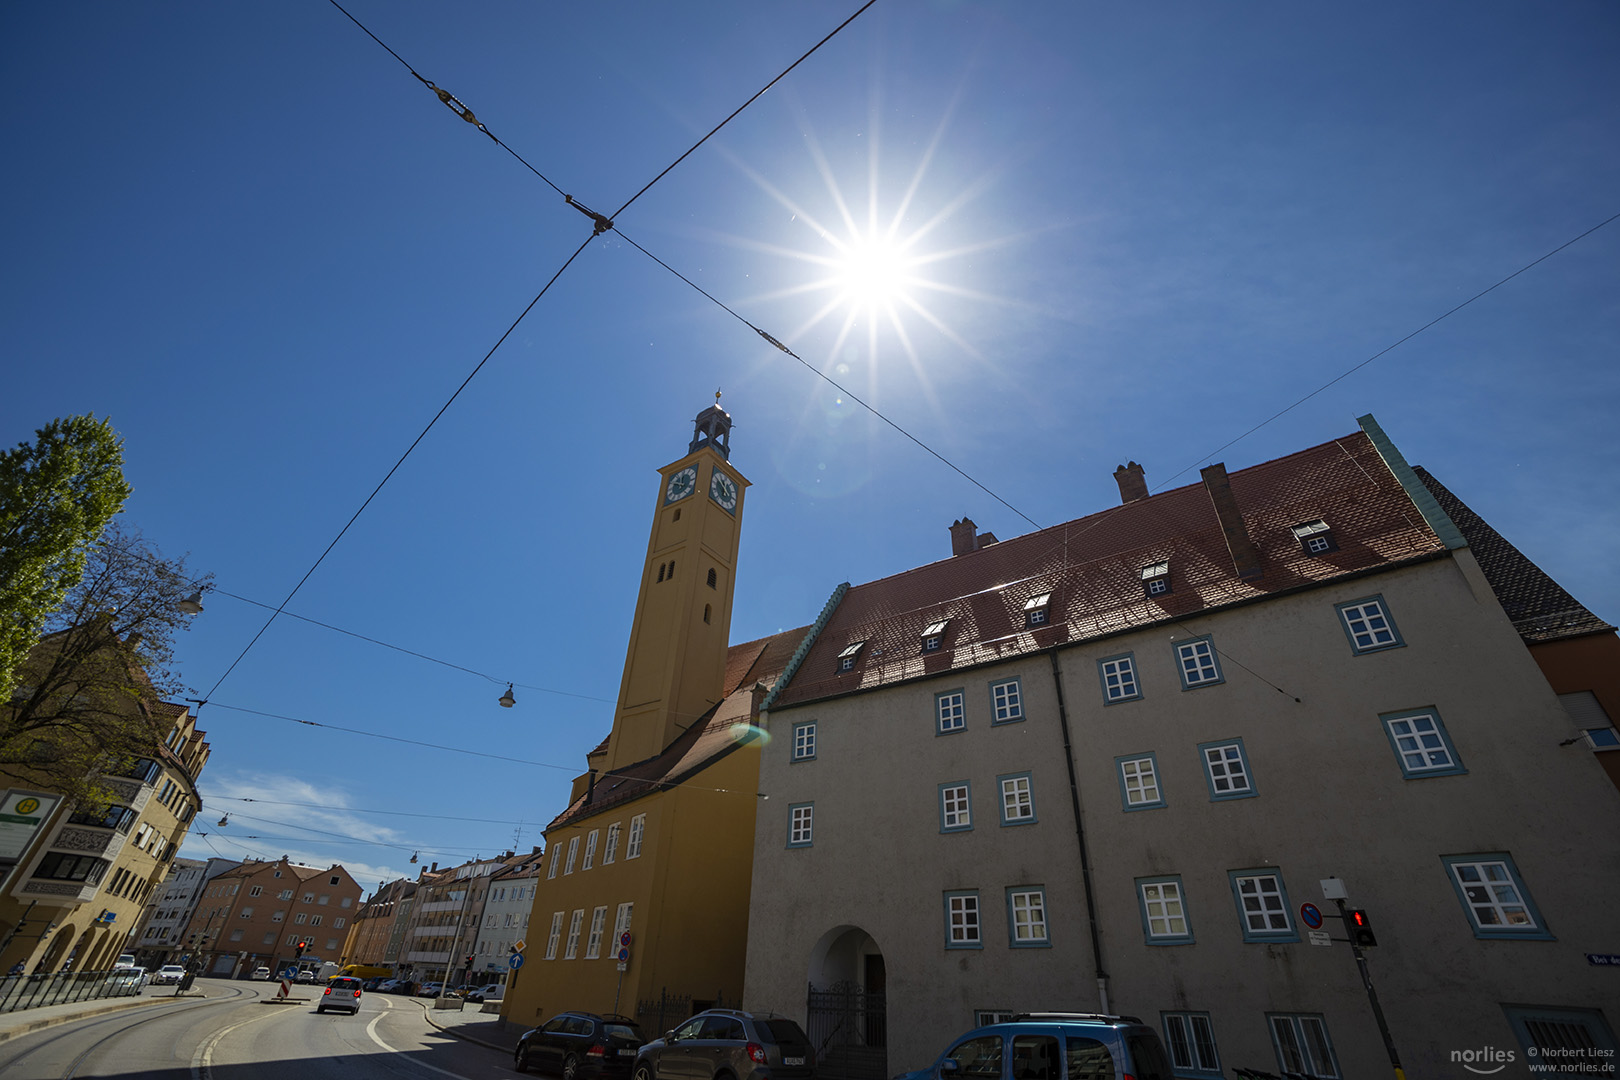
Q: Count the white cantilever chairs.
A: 0